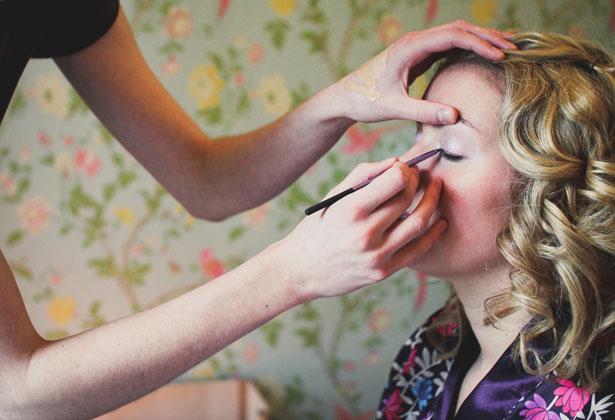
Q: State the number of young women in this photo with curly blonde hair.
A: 1